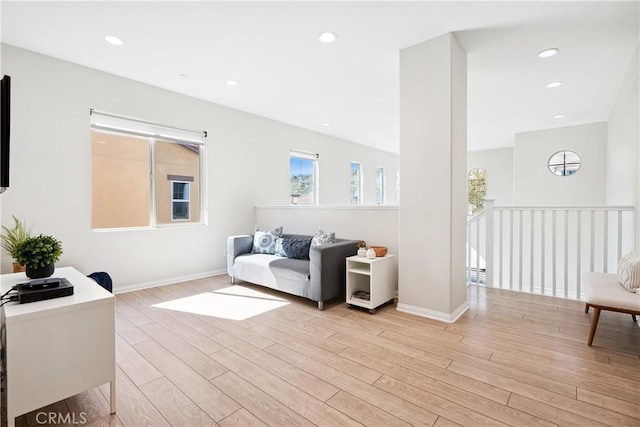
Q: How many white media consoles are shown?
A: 1